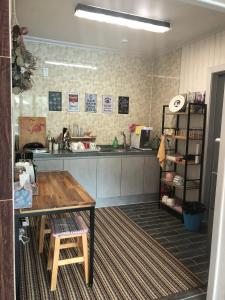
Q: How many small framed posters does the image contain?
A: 5